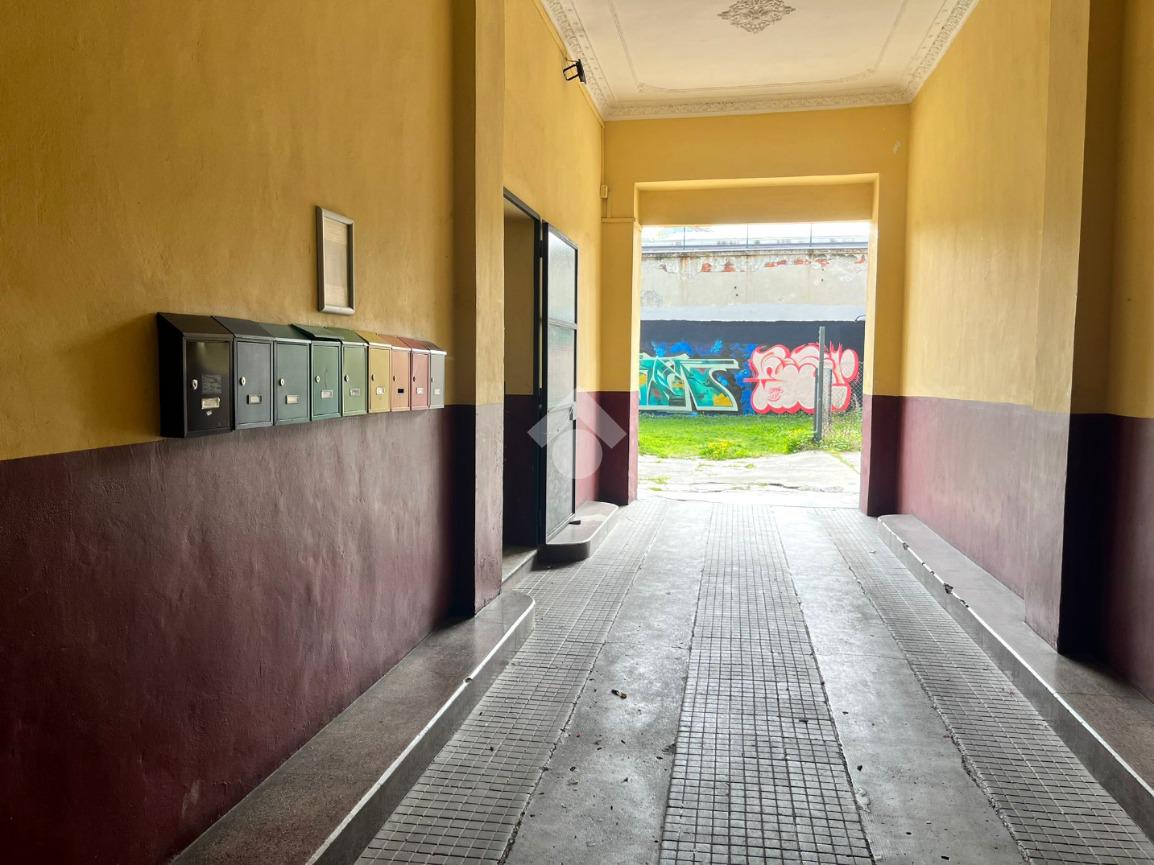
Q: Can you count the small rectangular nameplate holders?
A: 9